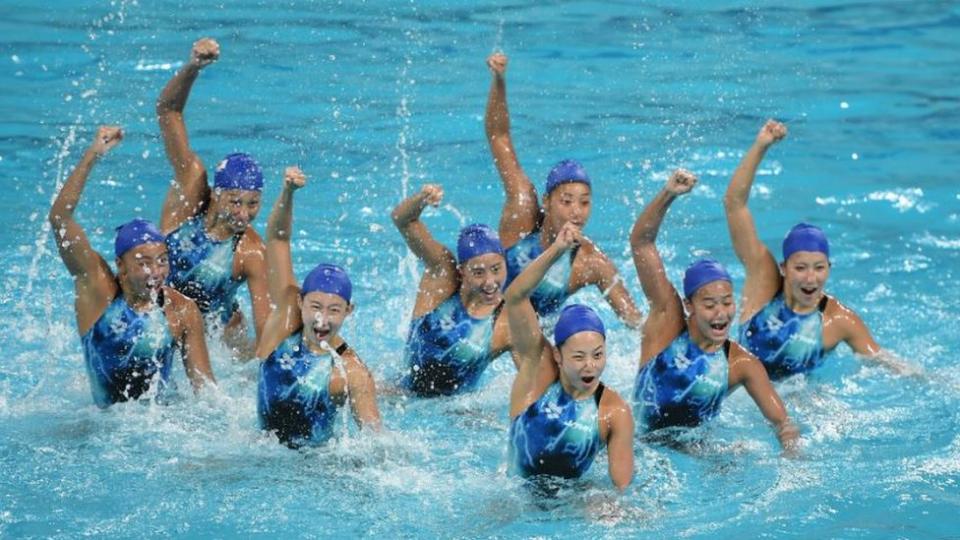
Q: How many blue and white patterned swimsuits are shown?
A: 8